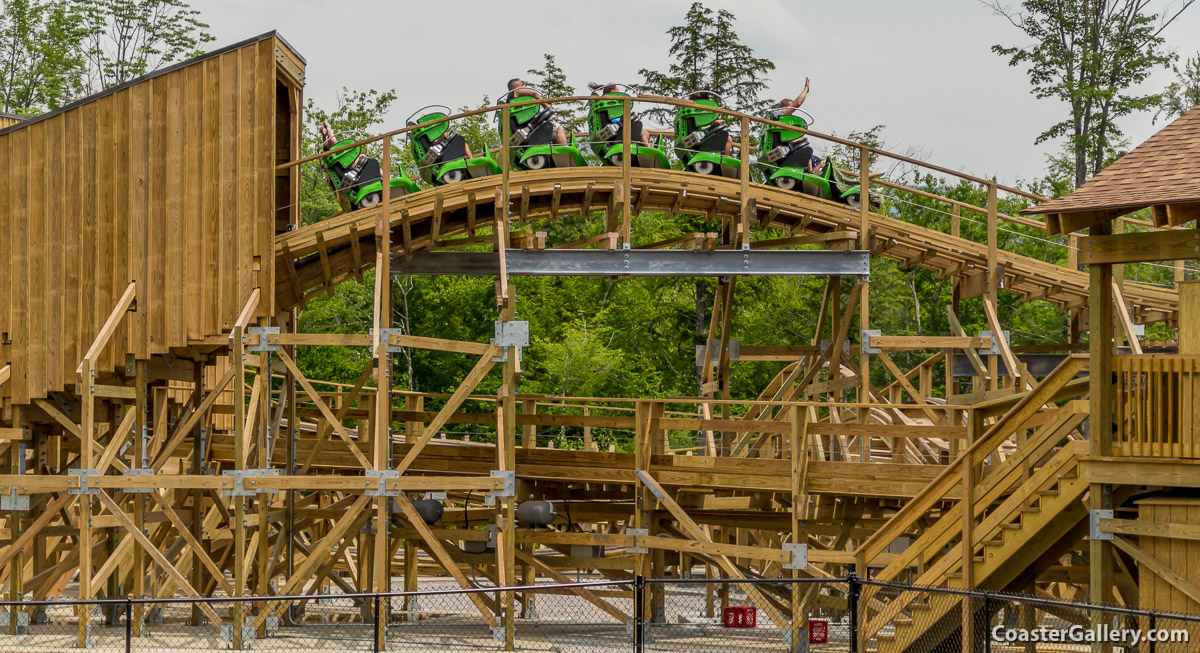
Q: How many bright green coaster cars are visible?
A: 6